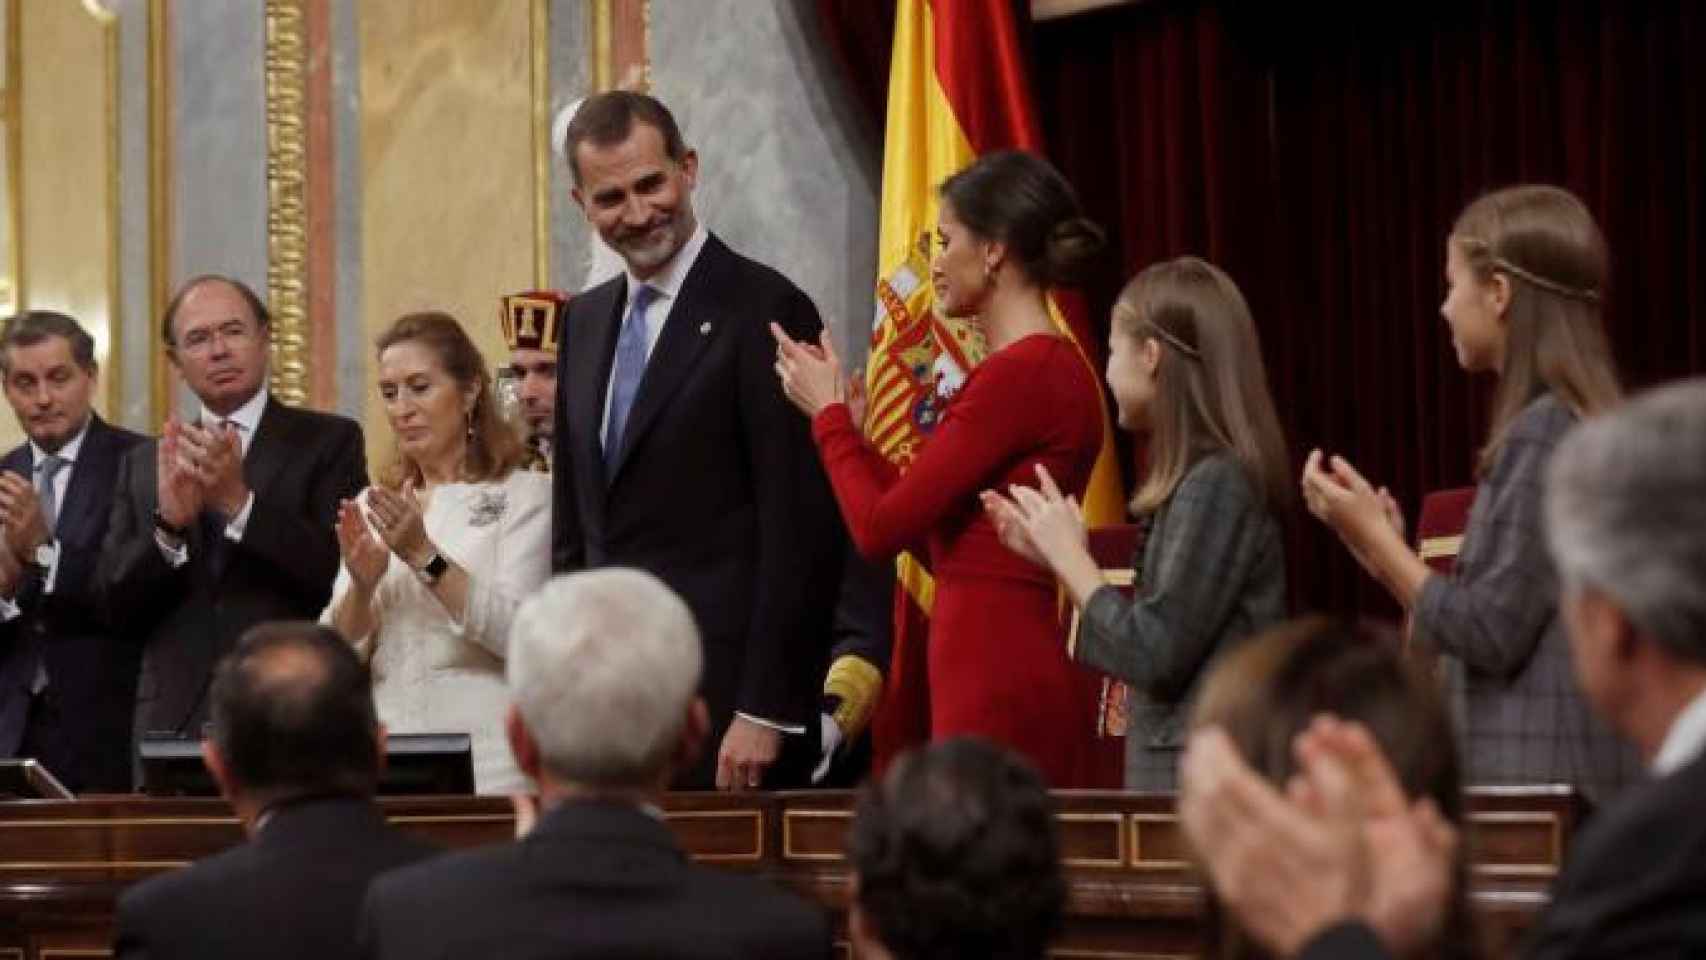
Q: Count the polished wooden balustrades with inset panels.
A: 1